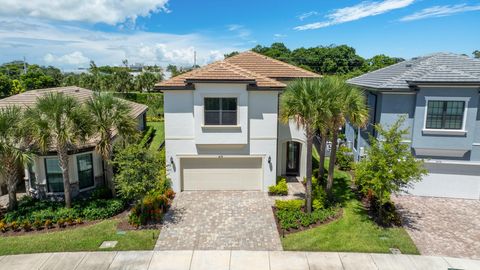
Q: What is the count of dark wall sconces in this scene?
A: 2